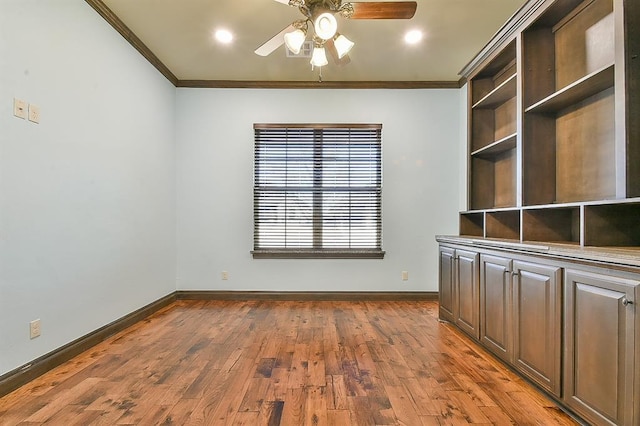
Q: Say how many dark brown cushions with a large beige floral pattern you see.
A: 0